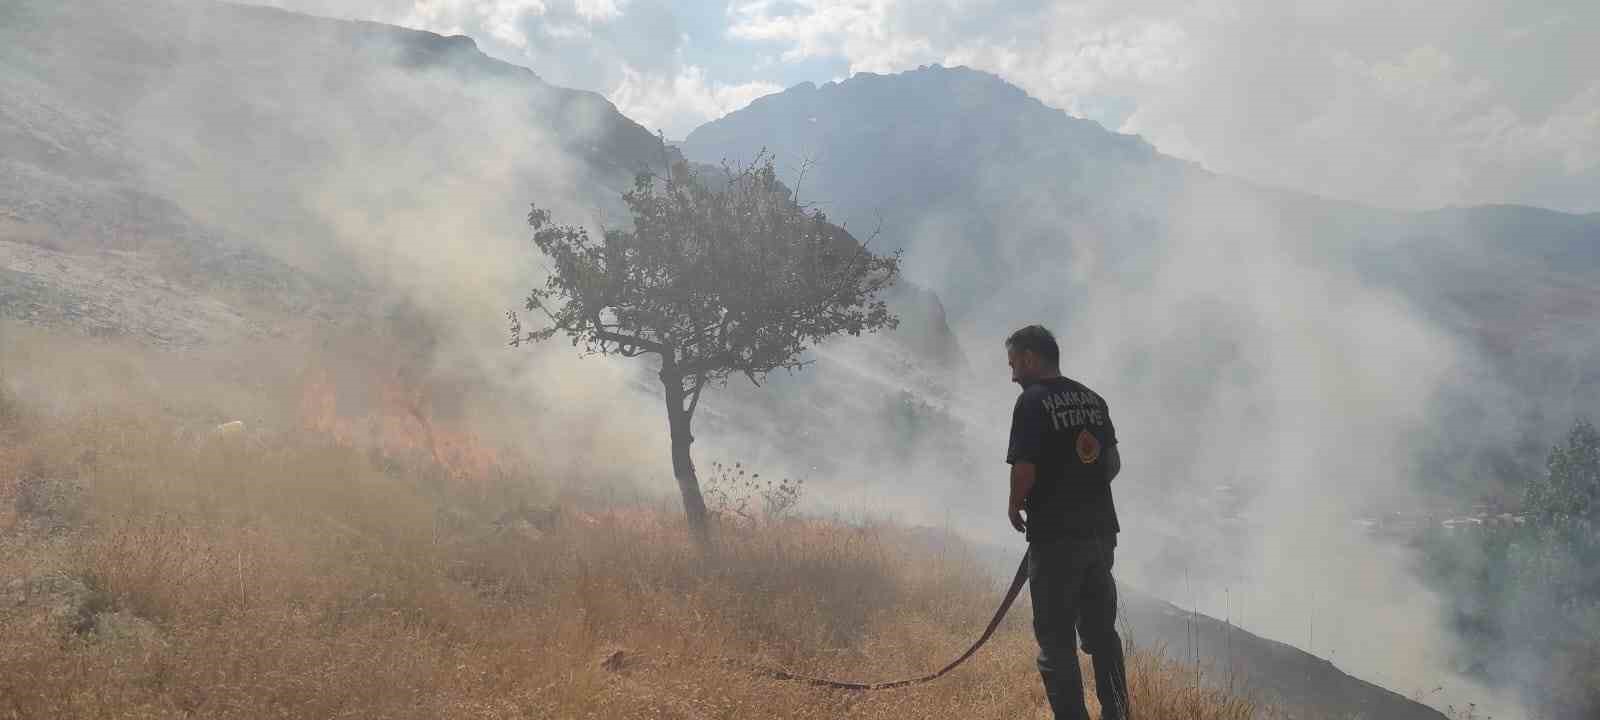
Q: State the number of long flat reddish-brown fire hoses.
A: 1